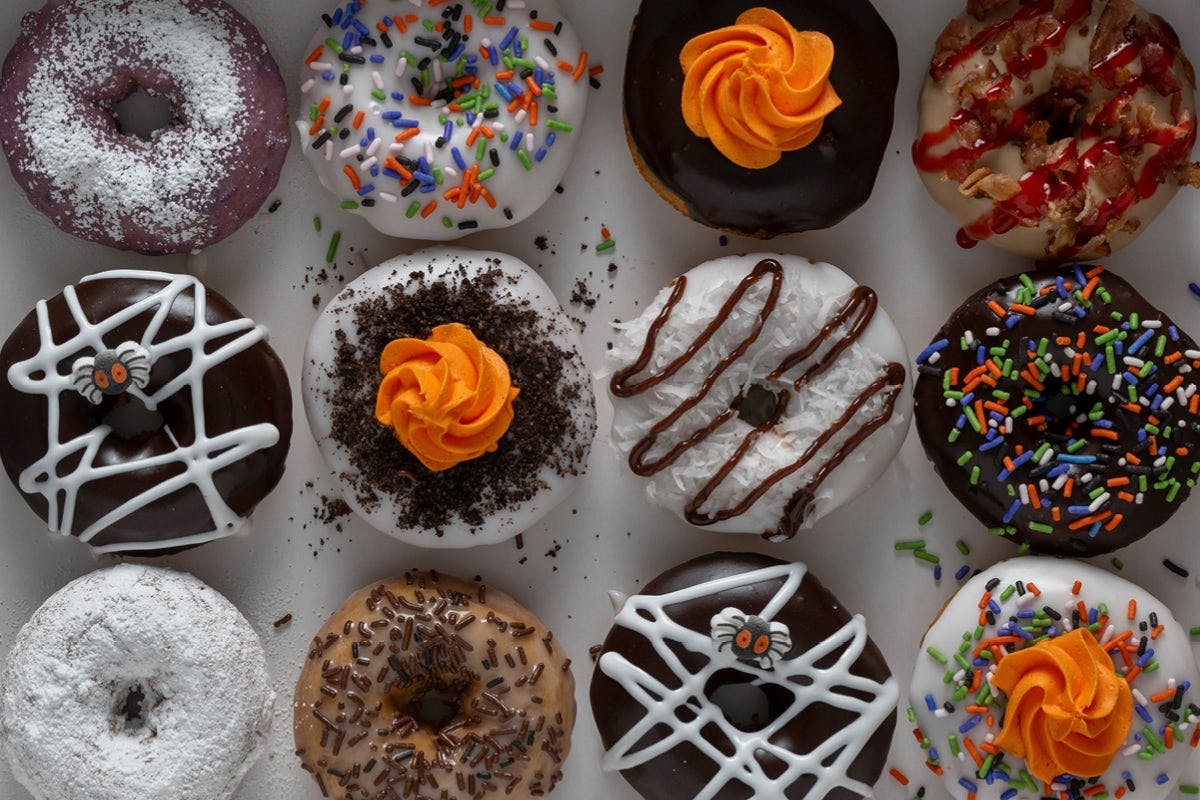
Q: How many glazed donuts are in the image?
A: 11